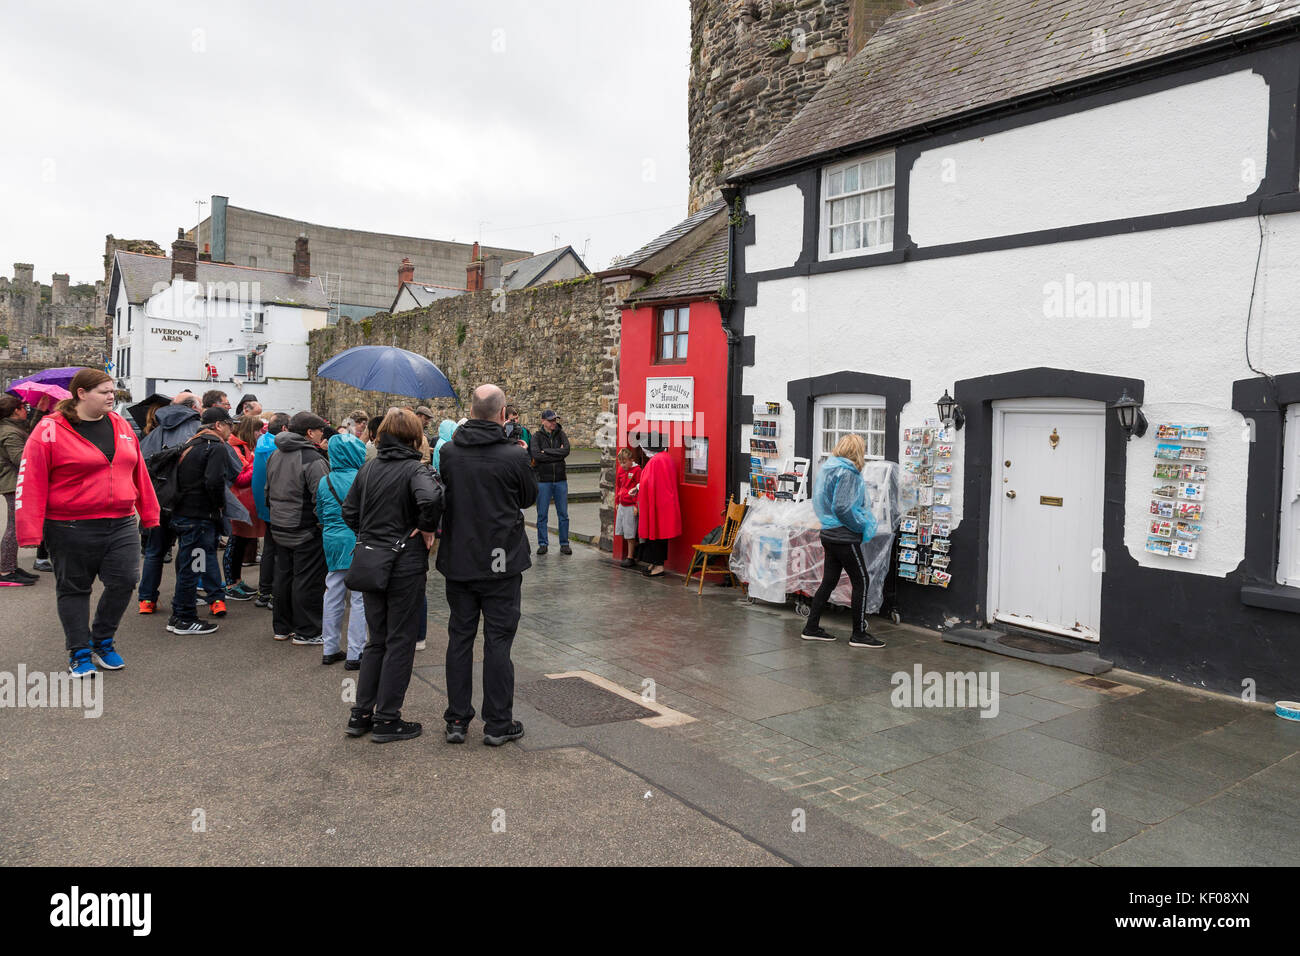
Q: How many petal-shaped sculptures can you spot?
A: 0